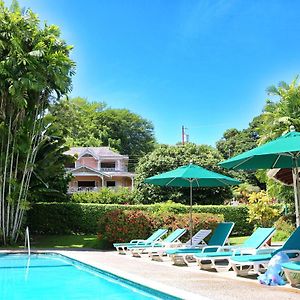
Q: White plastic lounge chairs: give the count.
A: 7